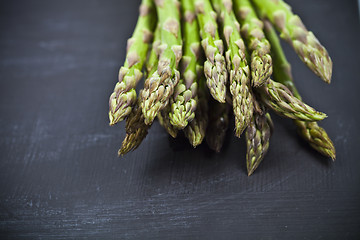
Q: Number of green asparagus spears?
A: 14